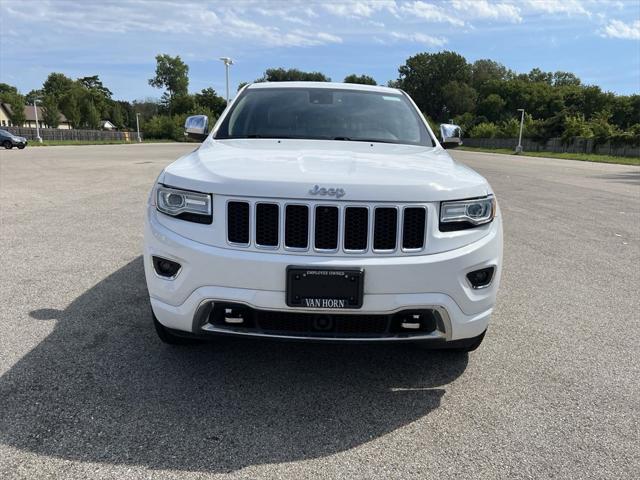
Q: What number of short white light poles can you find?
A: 3